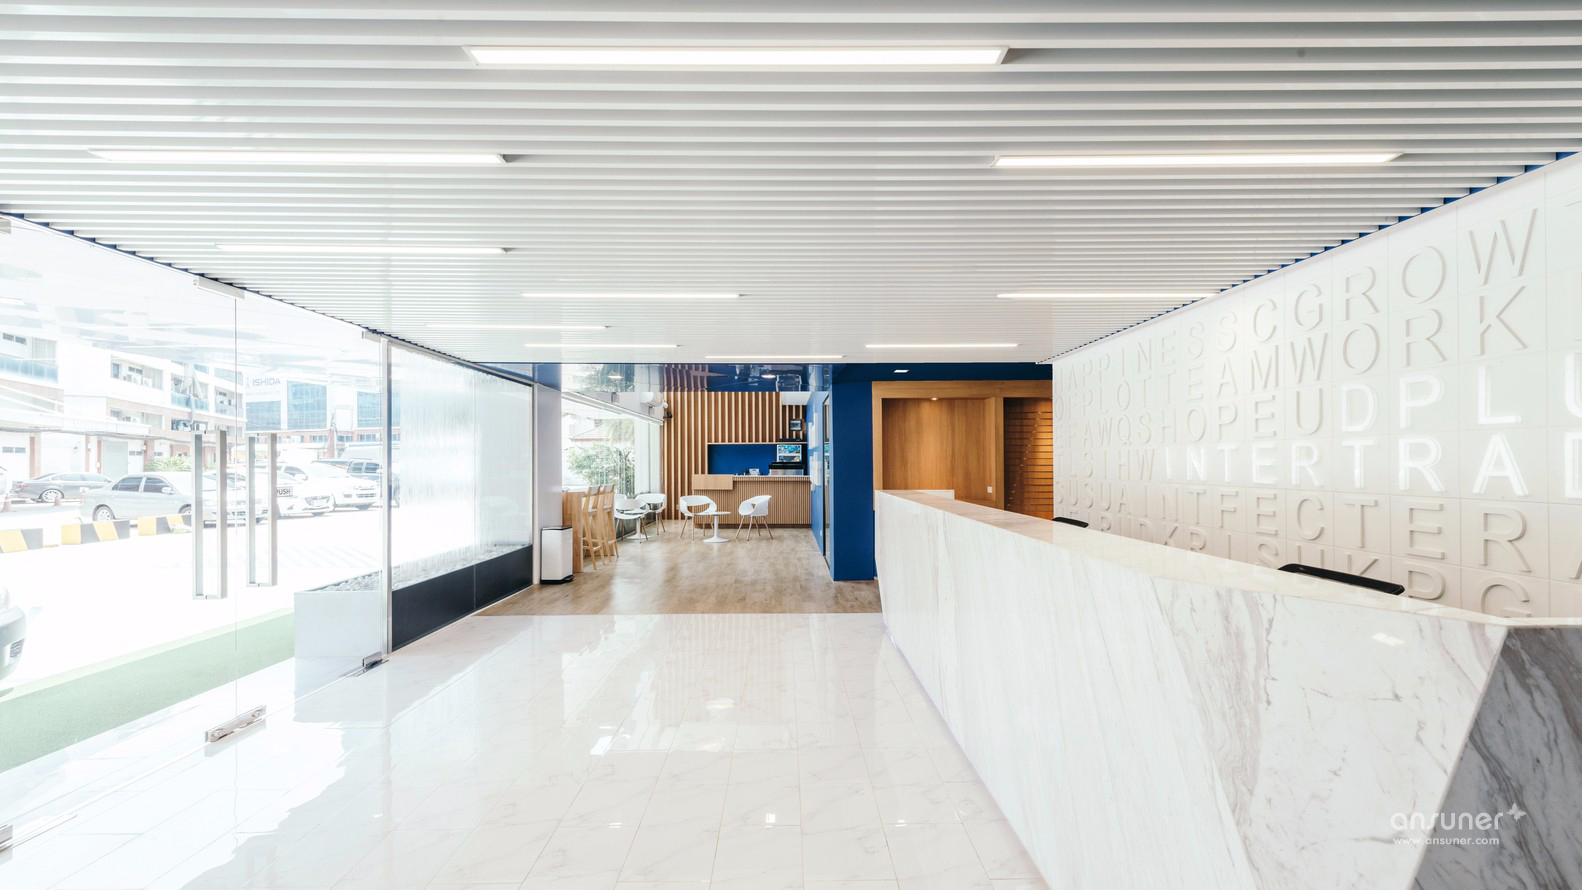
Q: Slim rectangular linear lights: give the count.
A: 10